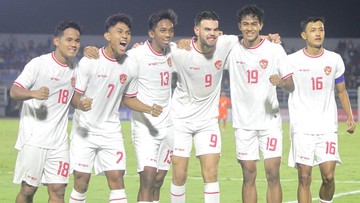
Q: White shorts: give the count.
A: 6